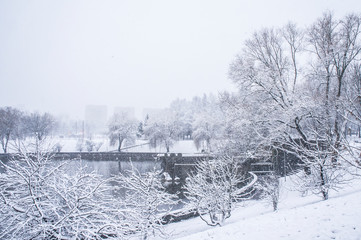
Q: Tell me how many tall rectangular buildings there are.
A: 3